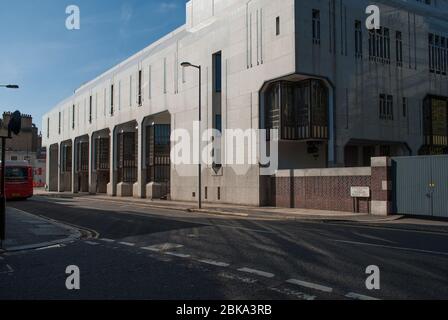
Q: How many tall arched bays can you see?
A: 6